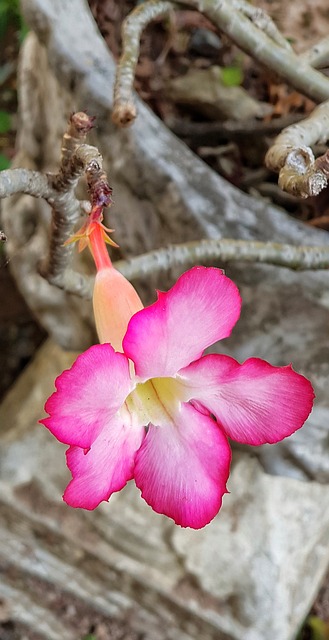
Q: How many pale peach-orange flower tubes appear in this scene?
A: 1